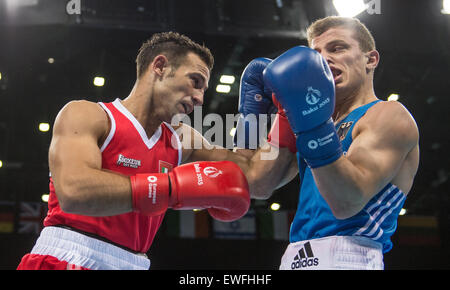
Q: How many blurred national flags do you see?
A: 6